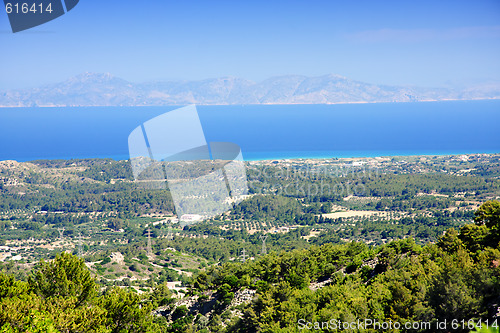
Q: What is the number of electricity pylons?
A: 6